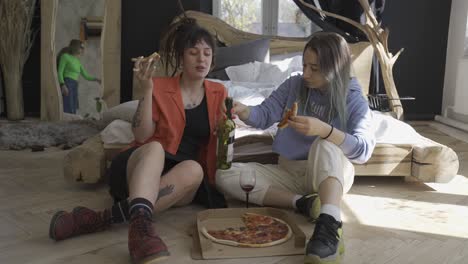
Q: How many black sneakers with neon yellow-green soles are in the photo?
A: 2